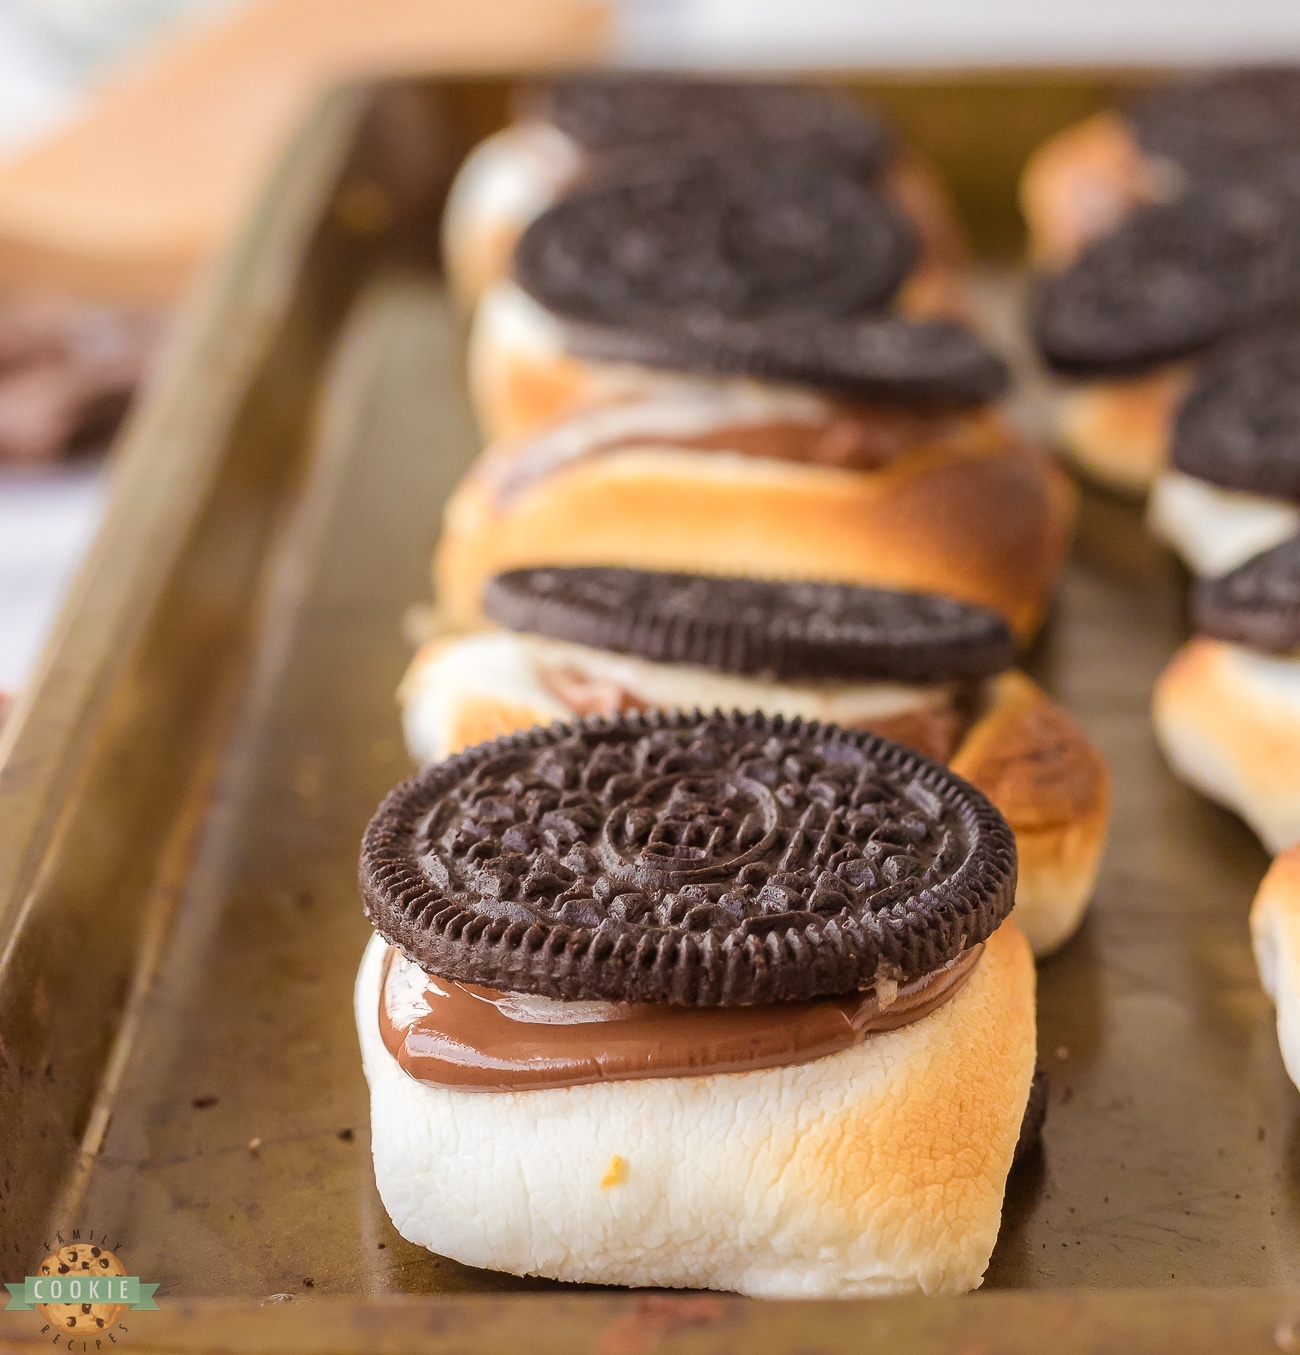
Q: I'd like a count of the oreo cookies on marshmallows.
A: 9